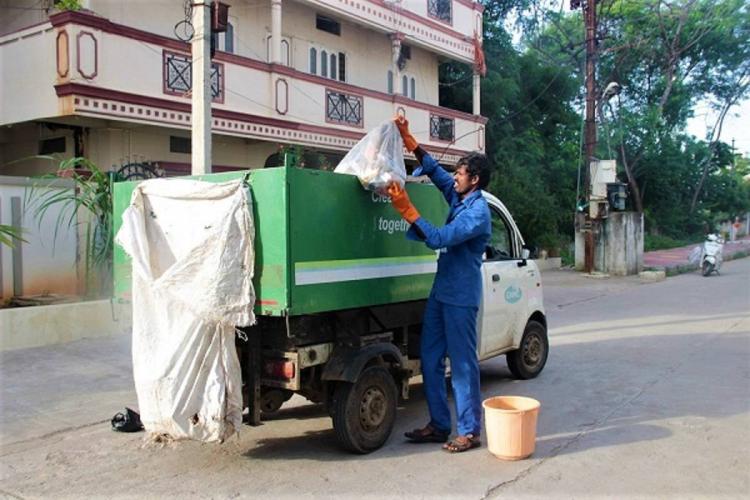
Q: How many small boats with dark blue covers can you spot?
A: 0